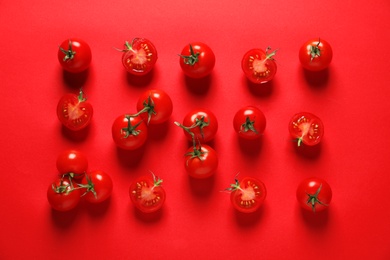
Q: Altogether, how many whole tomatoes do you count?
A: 12